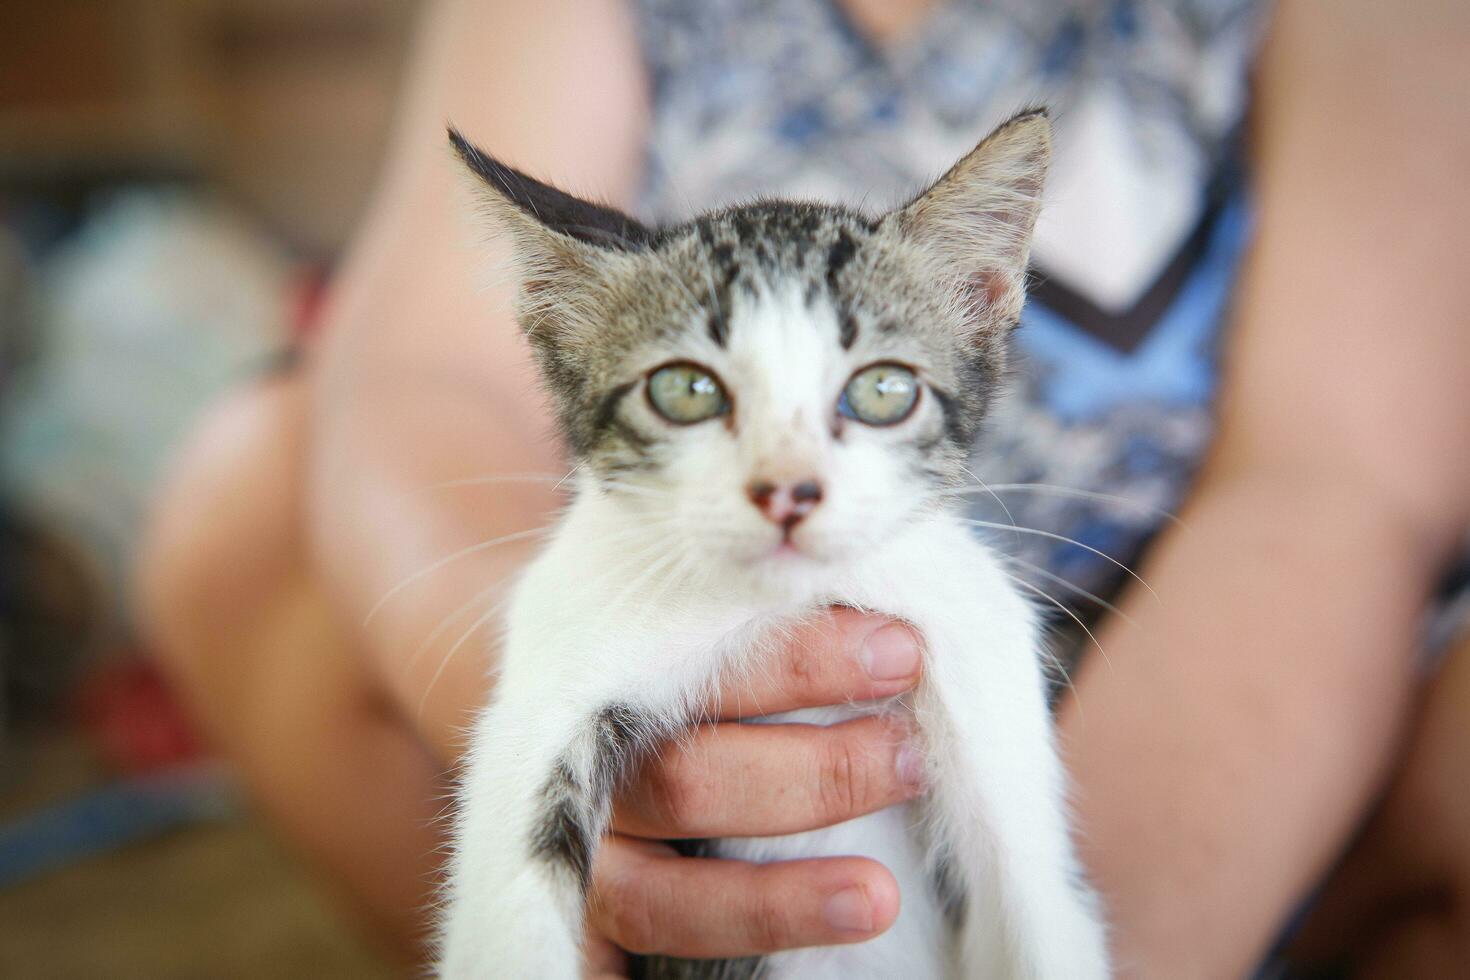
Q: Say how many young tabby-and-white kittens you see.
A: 1